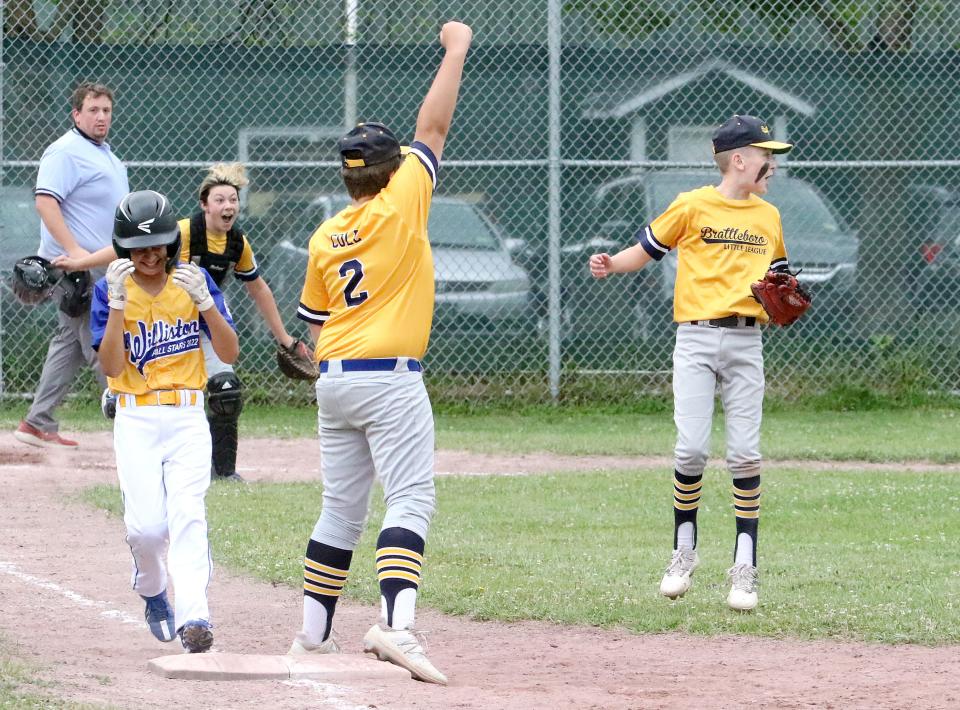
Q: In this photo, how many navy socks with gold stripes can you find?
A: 4